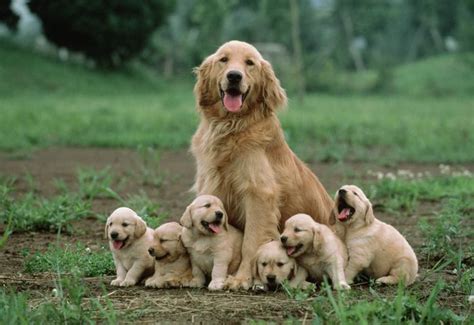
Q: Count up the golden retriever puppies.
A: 6